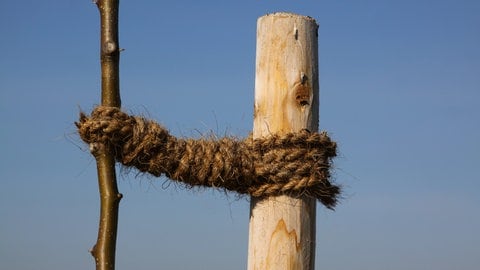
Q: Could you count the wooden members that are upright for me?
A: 2